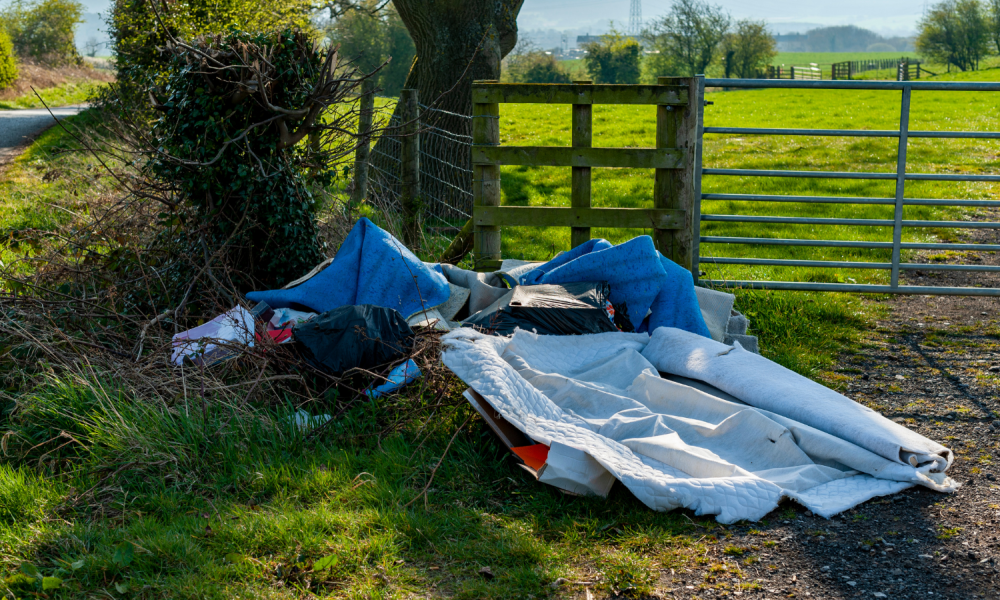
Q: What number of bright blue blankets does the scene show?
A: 2